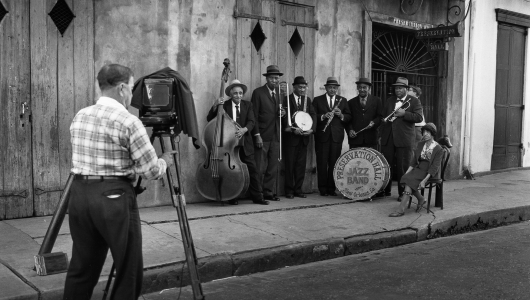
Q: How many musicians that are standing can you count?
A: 6